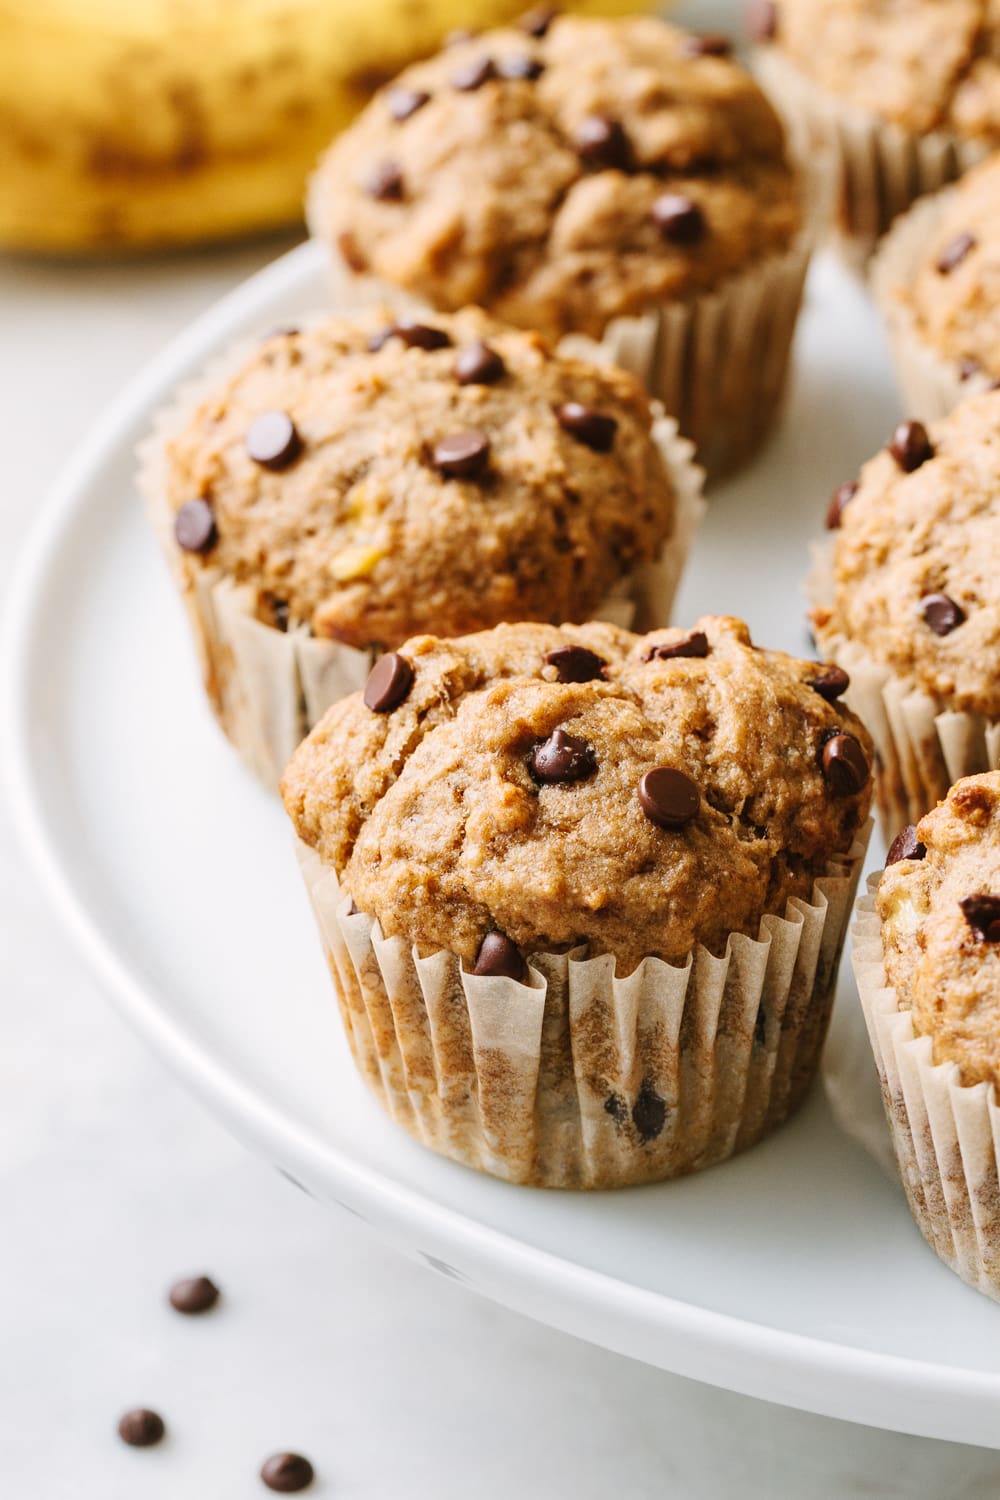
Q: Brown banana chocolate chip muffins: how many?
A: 7